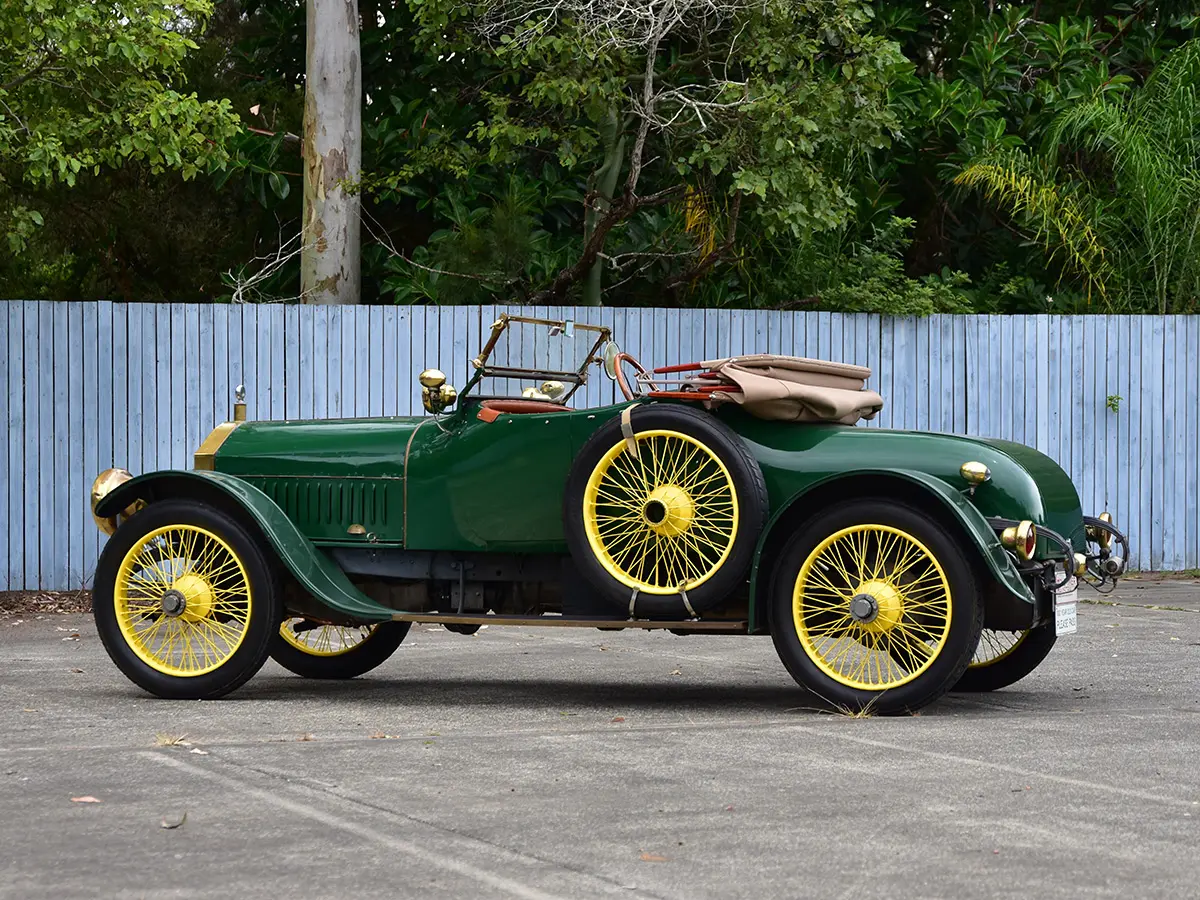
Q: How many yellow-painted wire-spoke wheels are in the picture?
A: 5